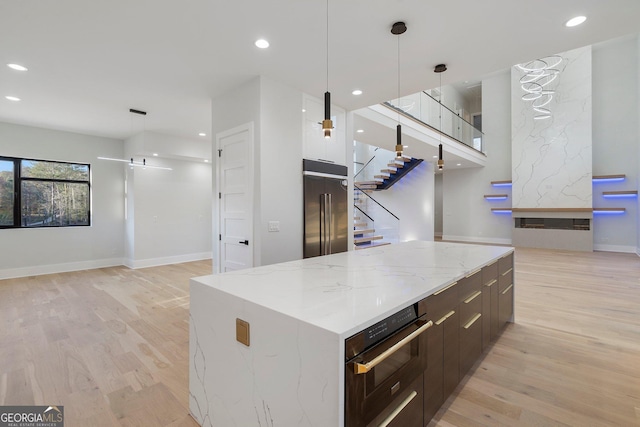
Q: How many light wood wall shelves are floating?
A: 6